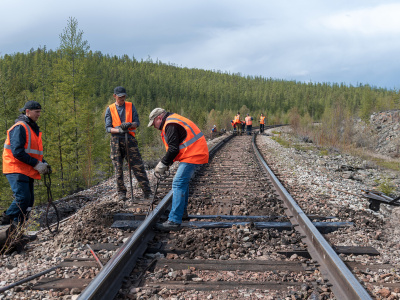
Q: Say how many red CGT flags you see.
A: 0